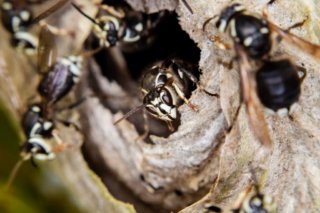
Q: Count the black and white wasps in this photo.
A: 6